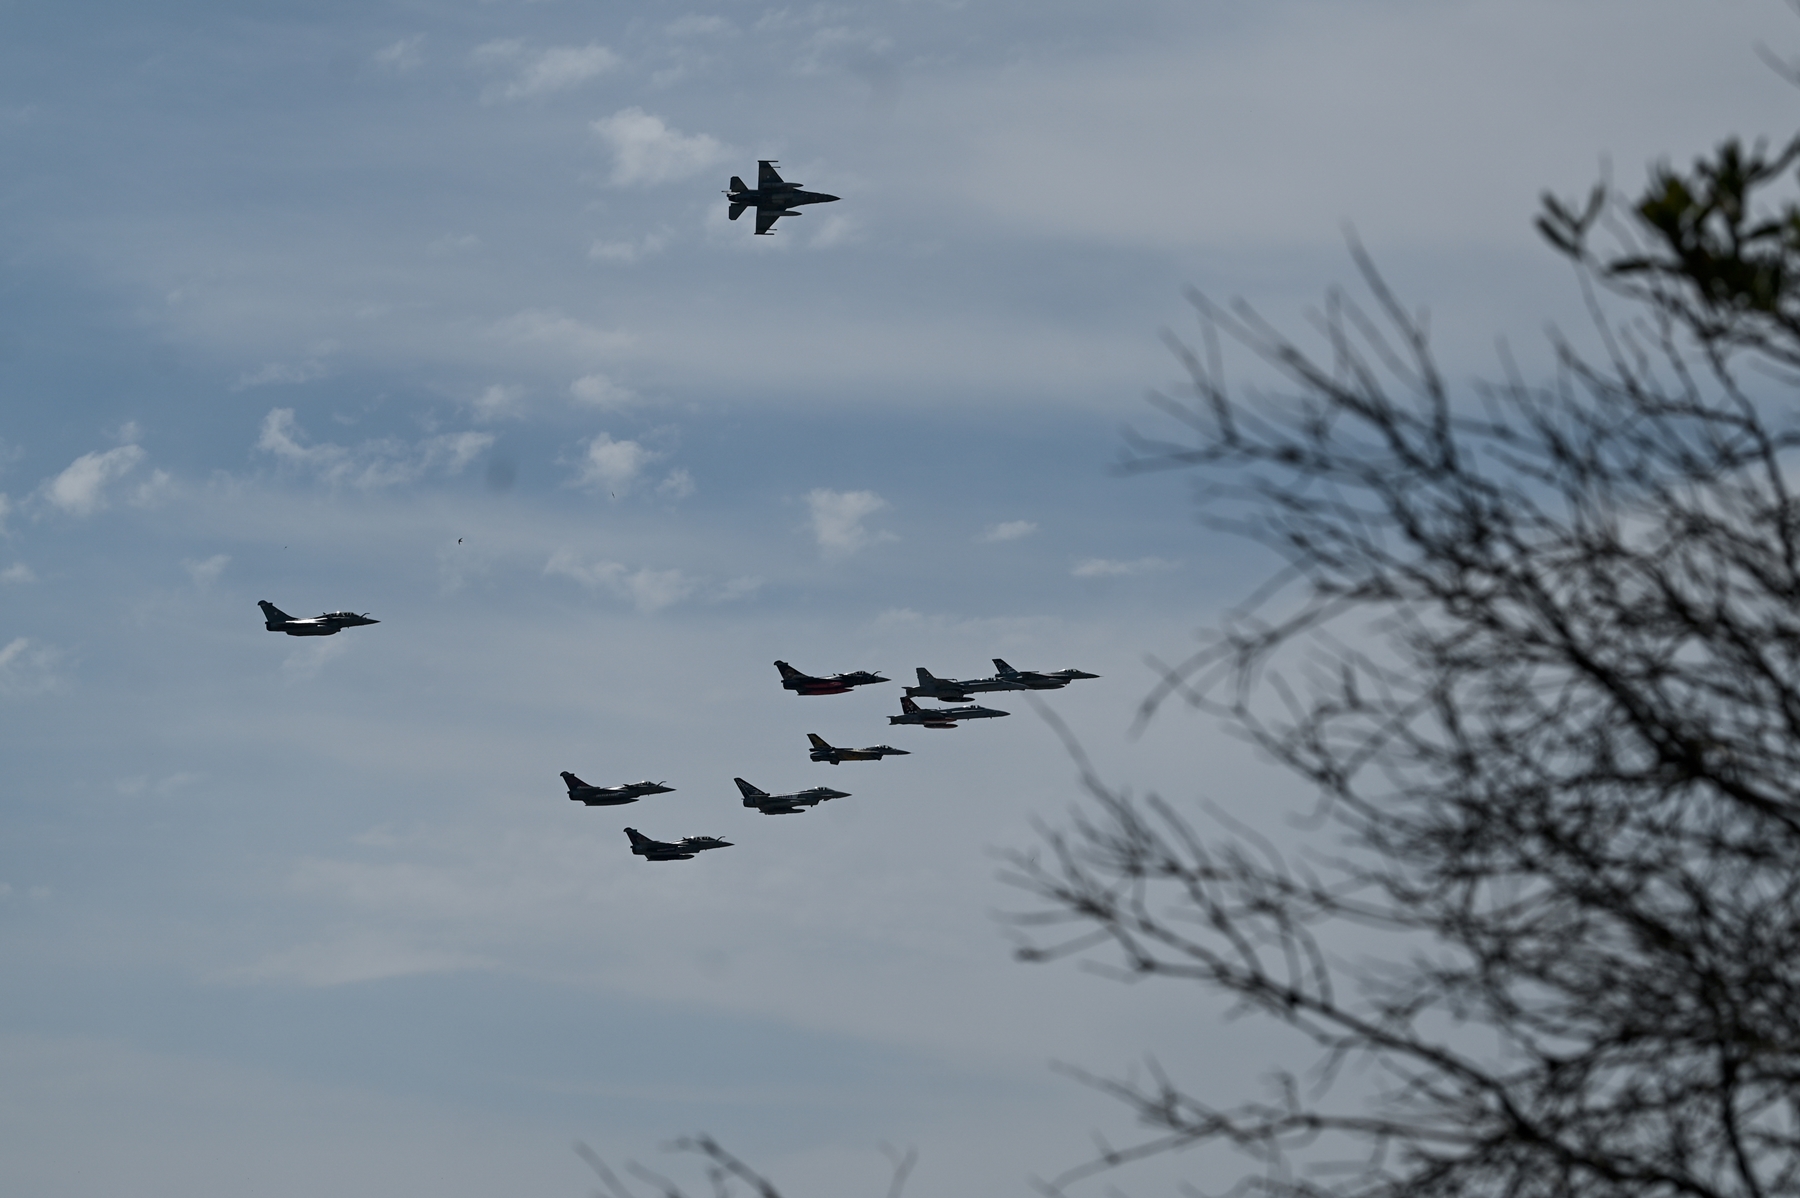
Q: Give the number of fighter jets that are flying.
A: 10